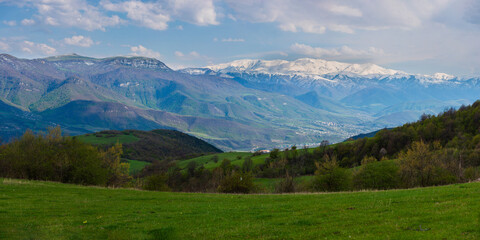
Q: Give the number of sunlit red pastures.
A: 0